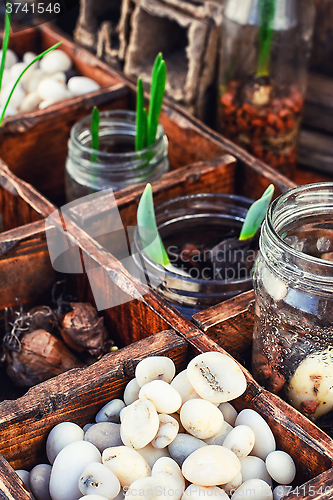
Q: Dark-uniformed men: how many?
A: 0